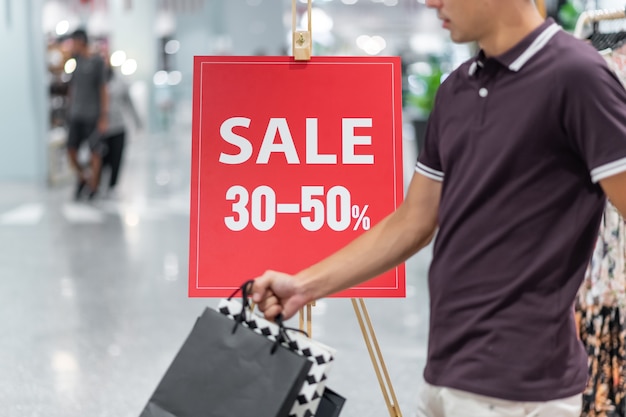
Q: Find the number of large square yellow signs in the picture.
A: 0